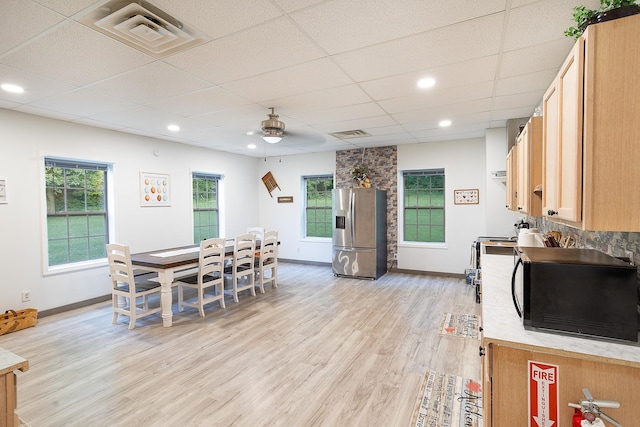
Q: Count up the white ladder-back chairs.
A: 5